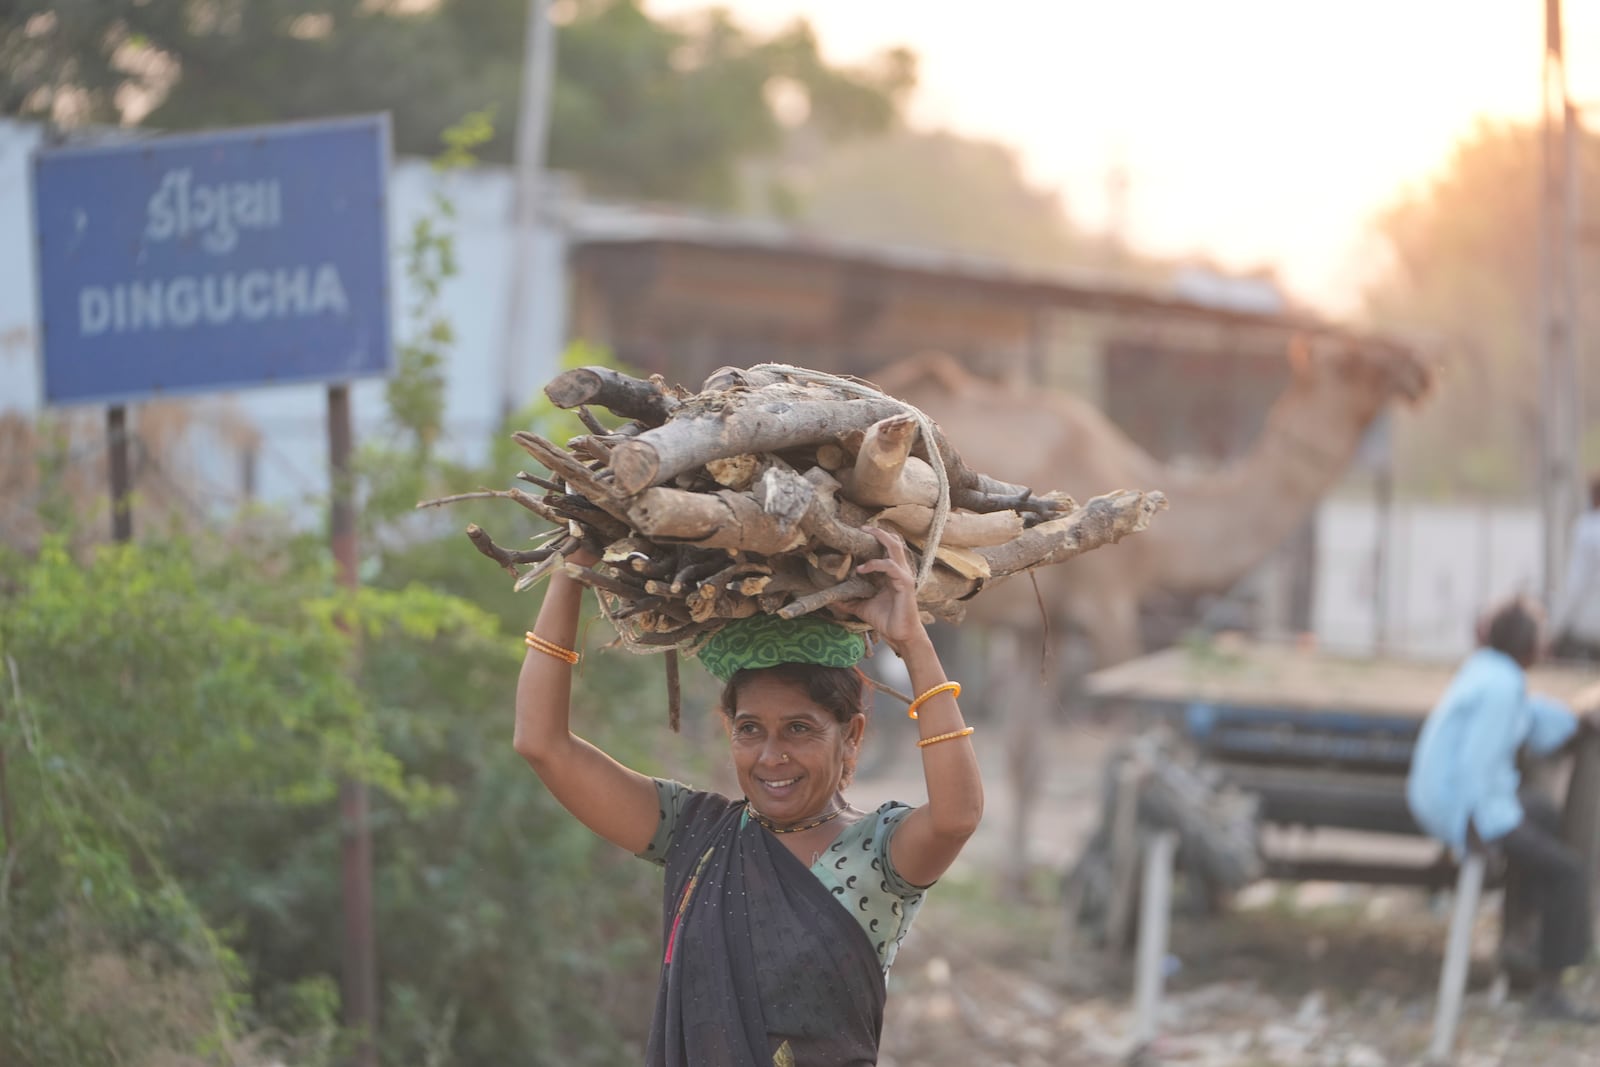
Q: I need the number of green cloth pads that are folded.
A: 1